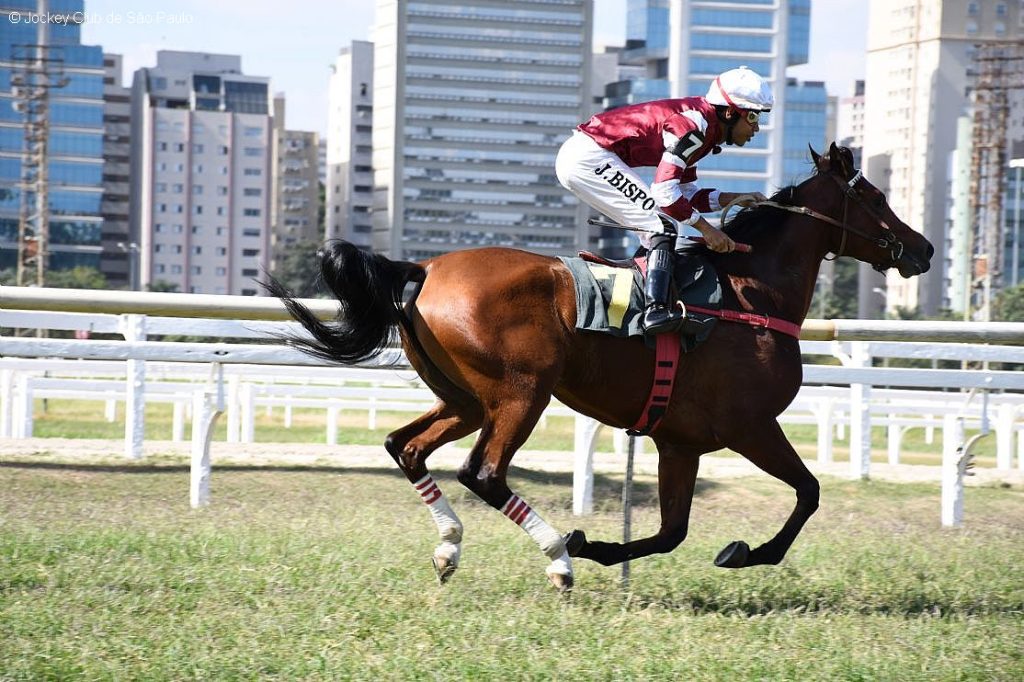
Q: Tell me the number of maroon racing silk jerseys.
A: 1